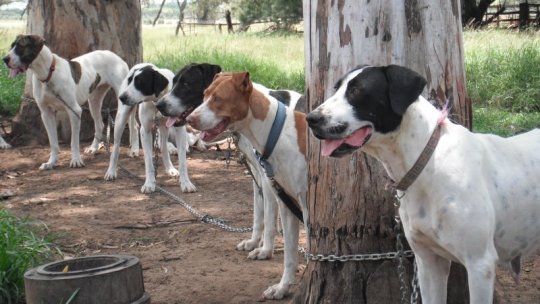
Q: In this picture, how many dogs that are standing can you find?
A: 5